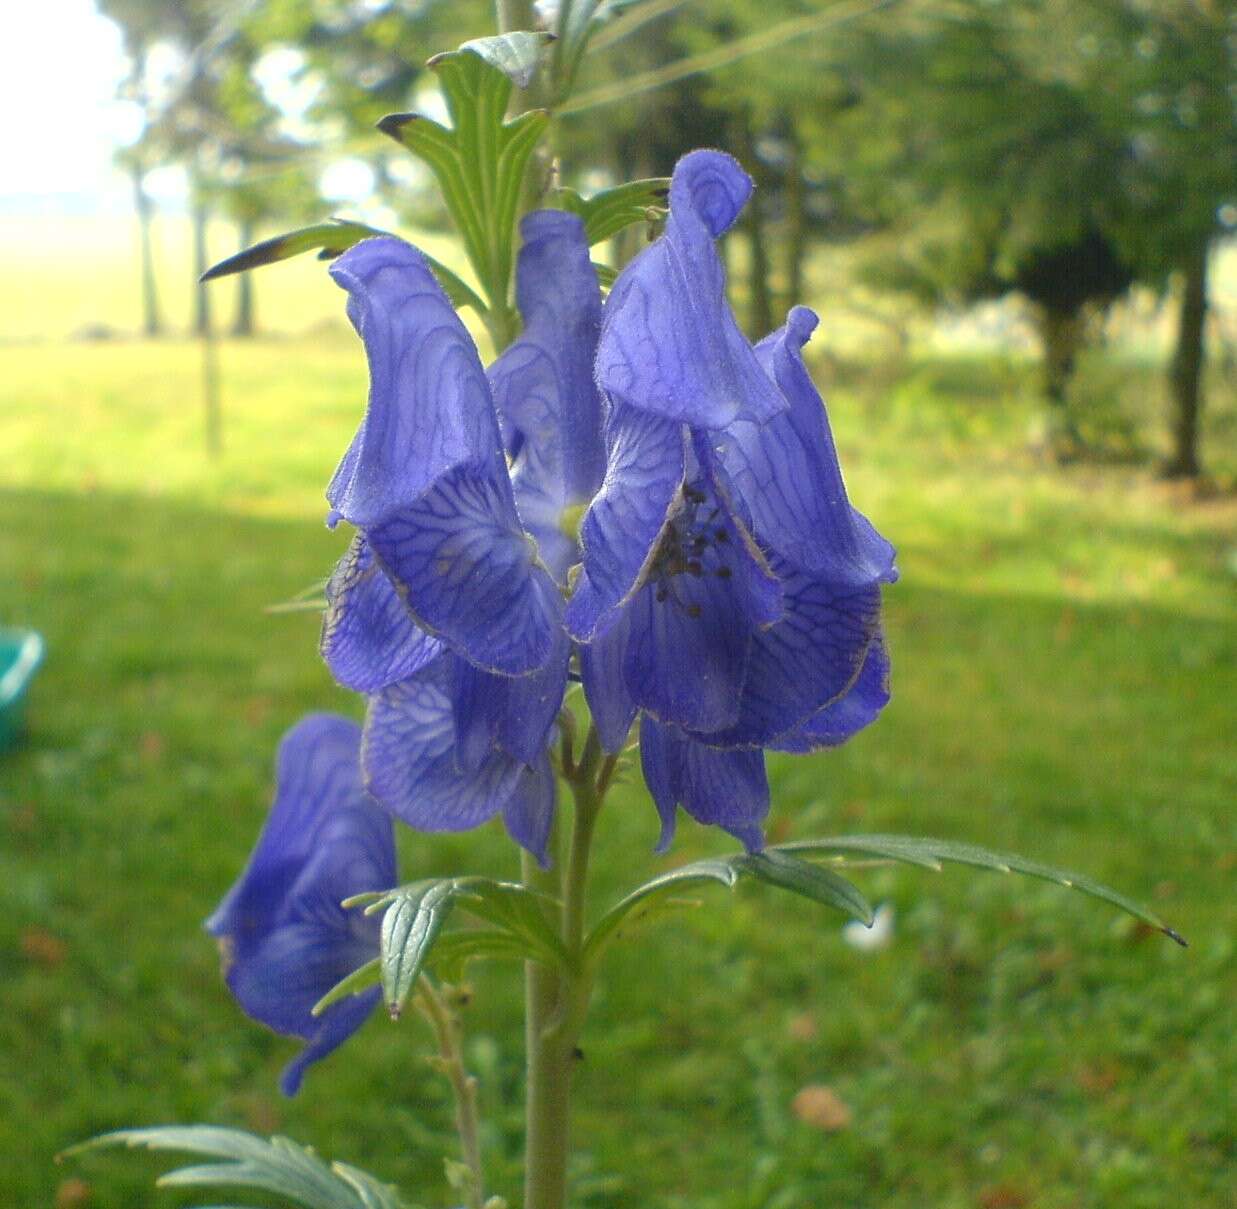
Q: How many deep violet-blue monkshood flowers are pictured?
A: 5